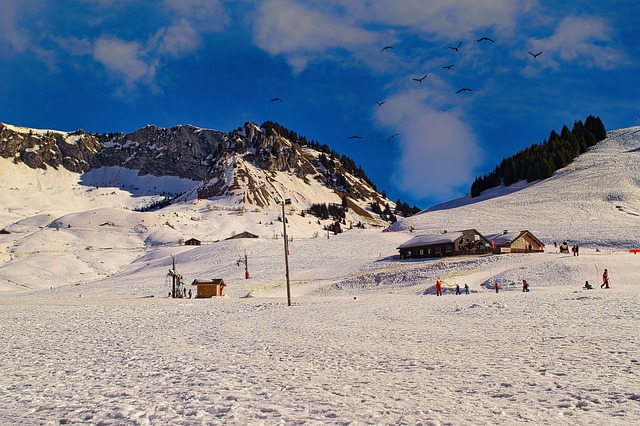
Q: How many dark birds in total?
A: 11